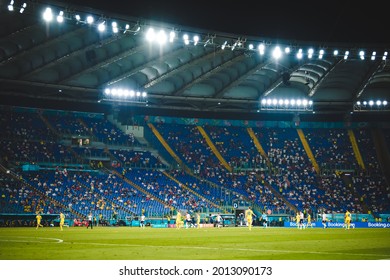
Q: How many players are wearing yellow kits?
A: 8